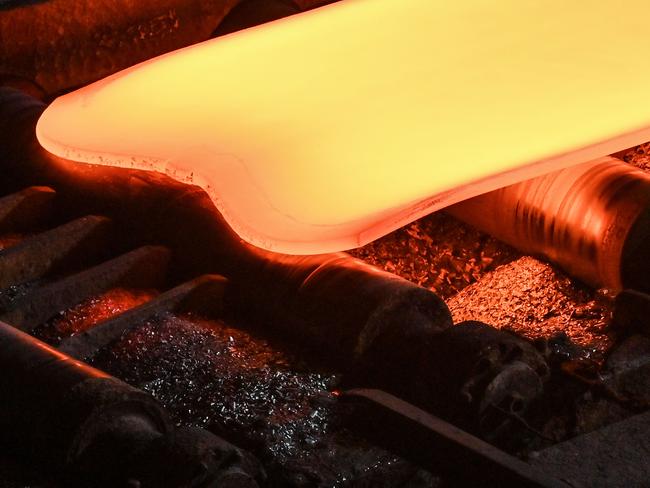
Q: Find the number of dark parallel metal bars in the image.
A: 4